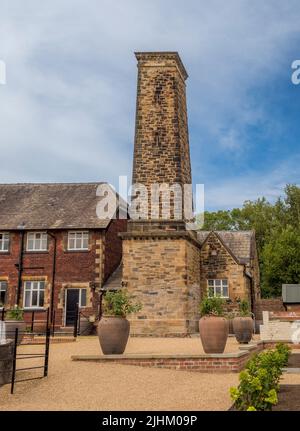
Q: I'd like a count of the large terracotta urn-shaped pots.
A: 3